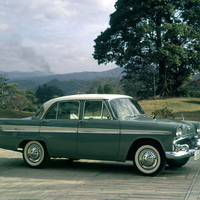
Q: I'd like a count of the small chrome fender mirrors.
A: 2